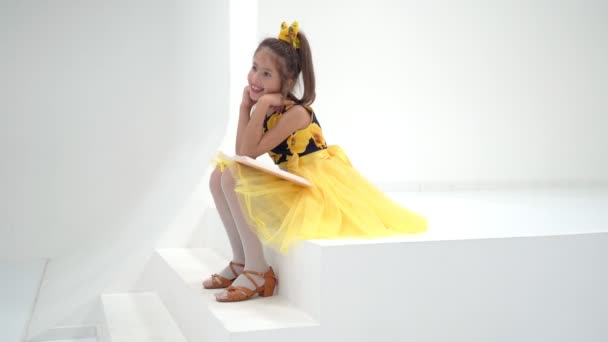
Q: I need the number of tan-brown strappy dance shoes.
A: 2